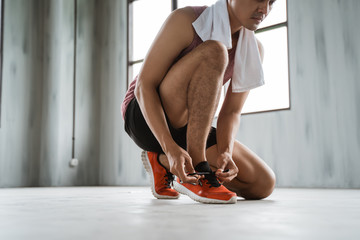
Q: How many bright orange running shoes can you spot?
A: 2